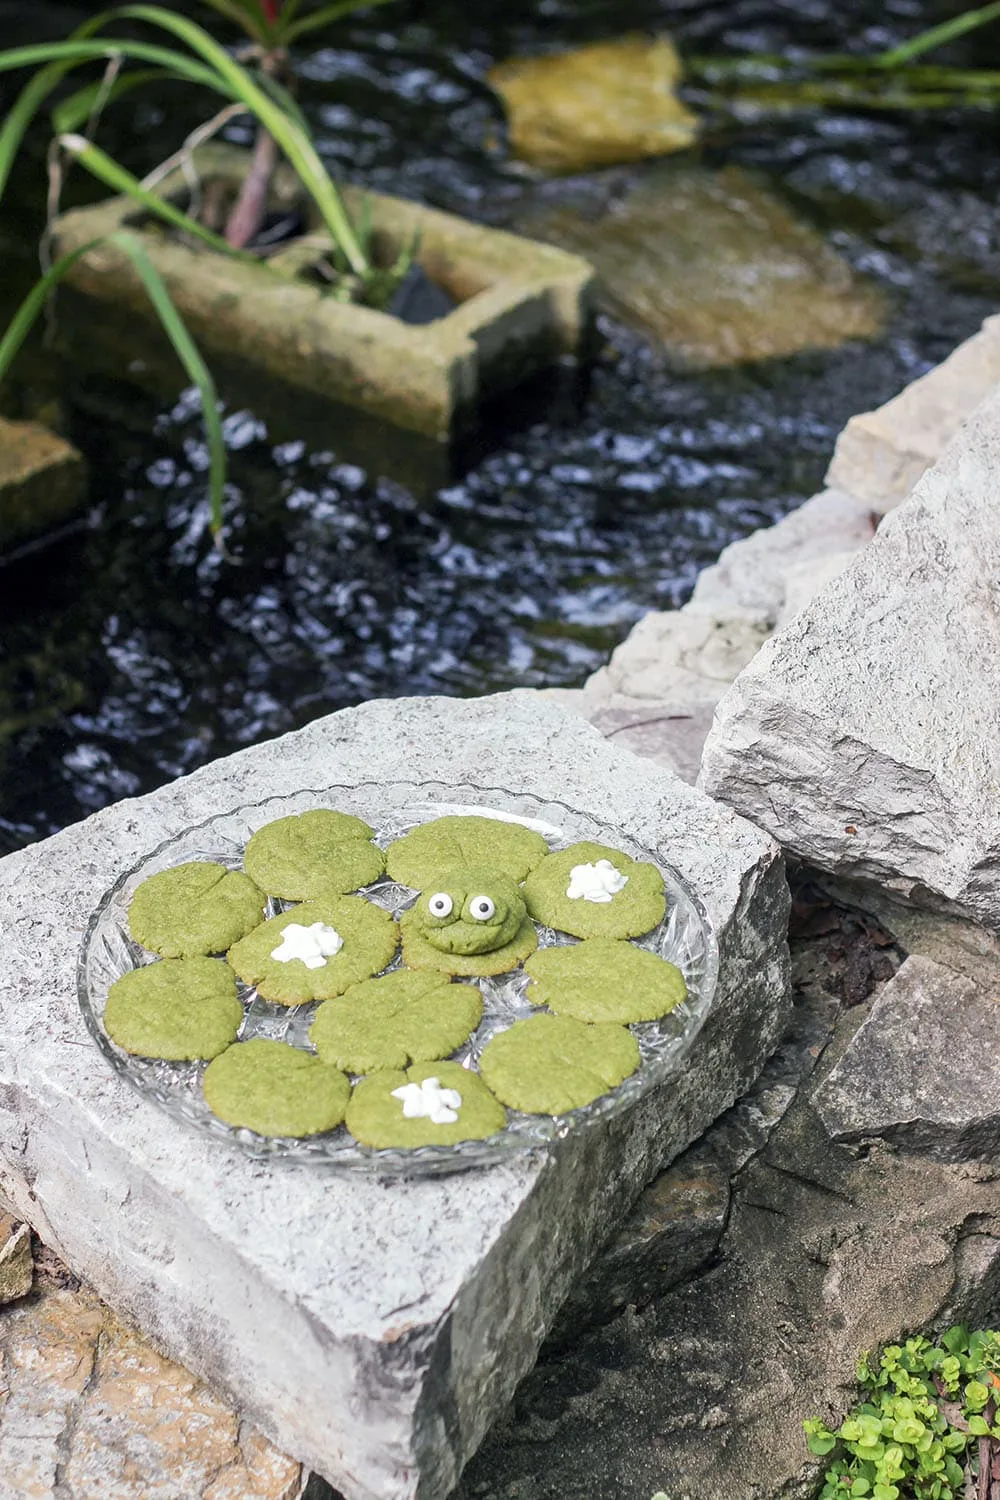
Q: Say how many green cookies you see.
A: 13